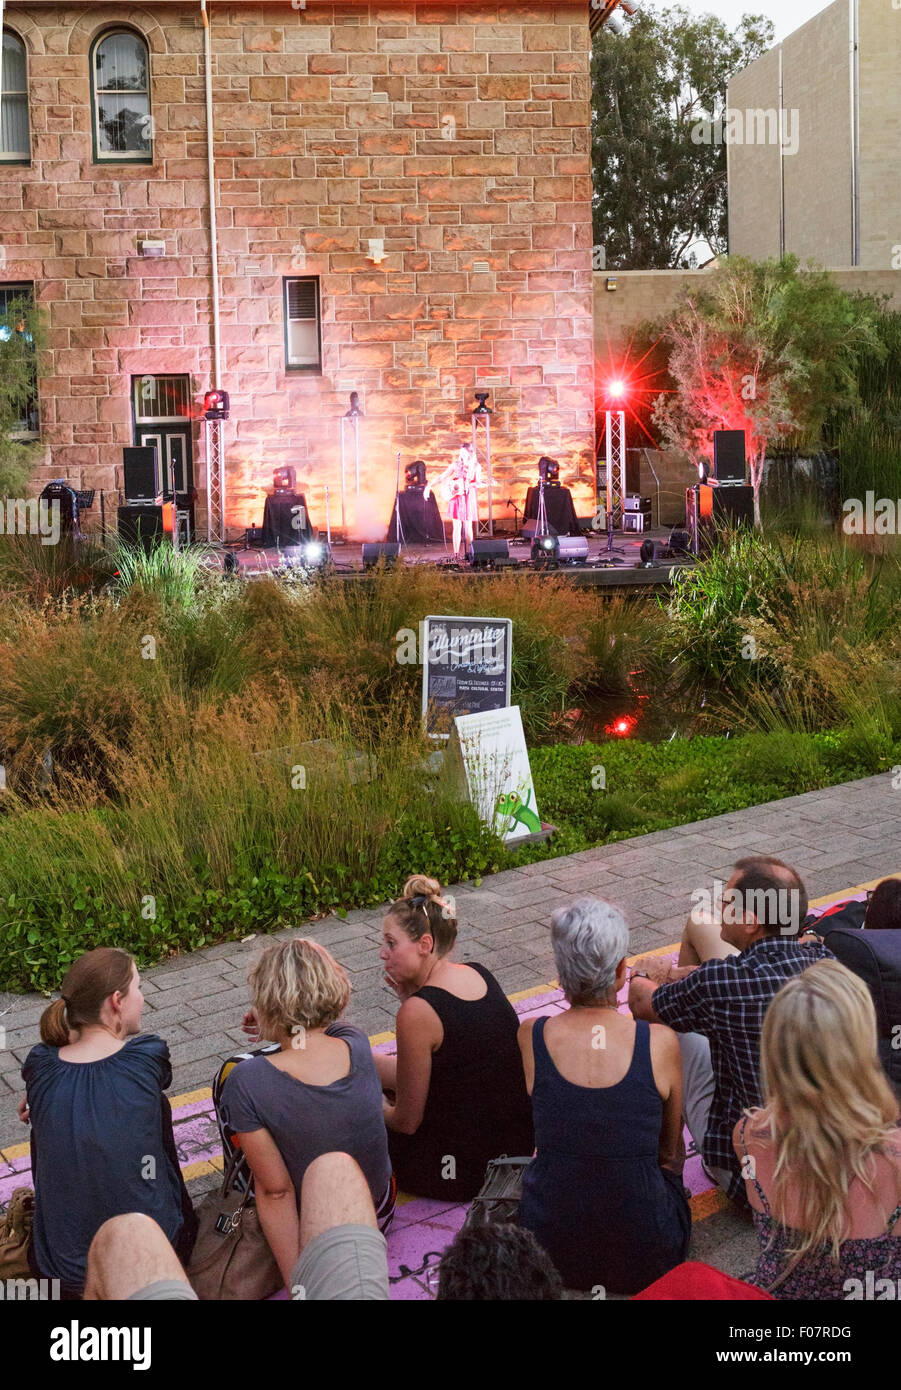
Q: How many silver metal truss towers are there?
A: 4